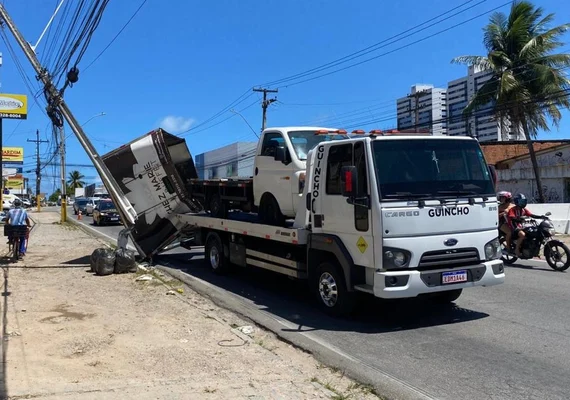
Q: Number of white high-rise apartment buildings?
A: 2